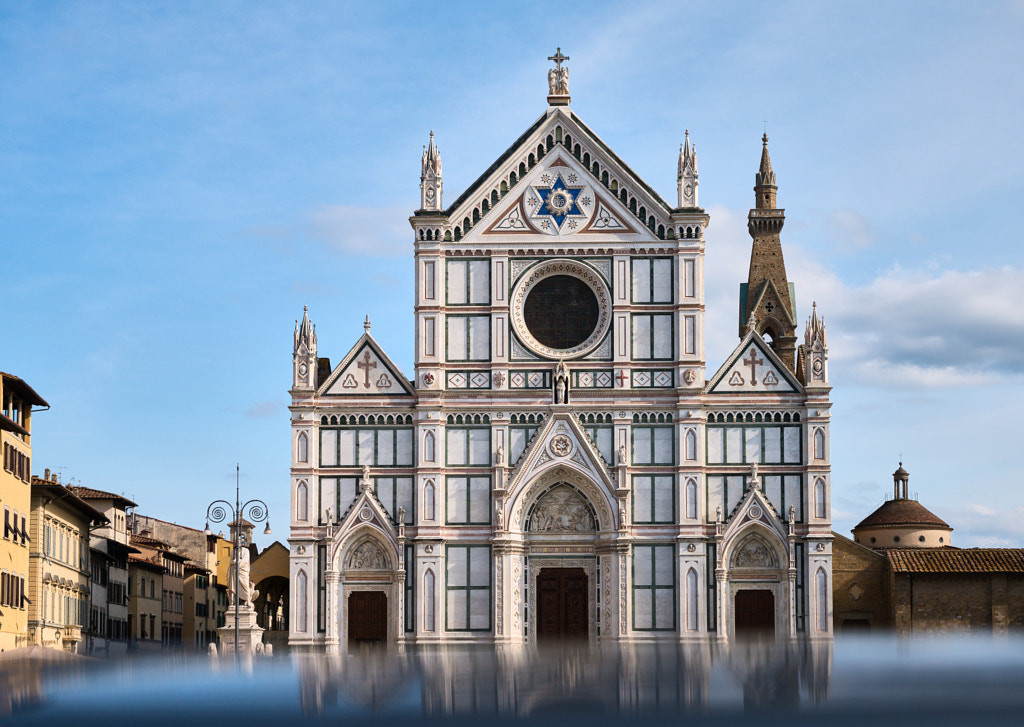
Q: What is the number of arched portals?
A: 3